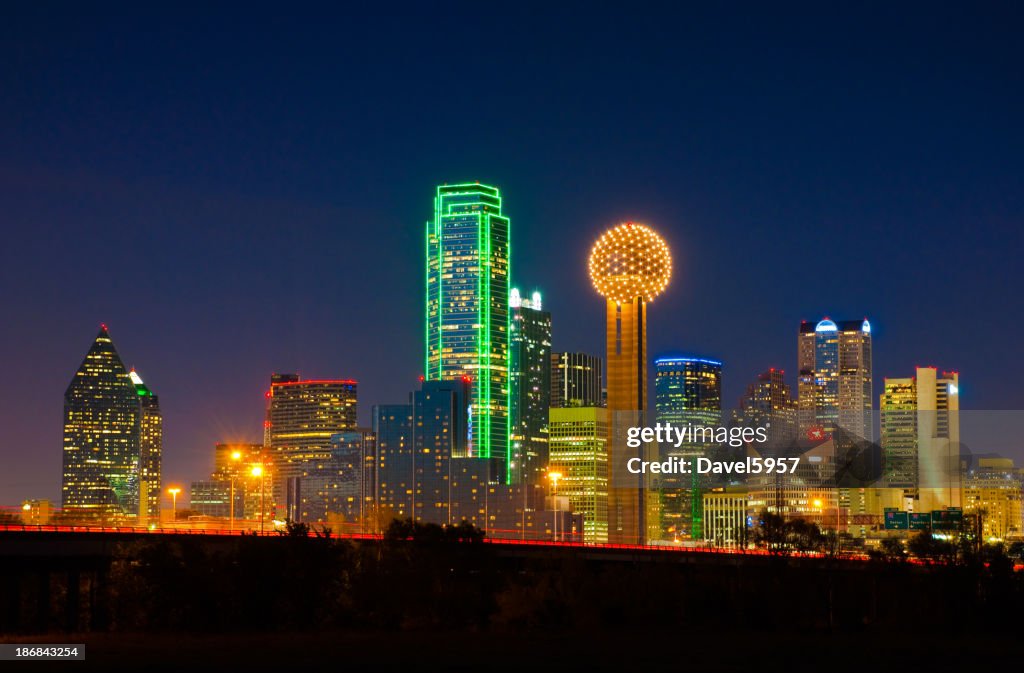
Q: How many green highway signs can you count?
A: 3